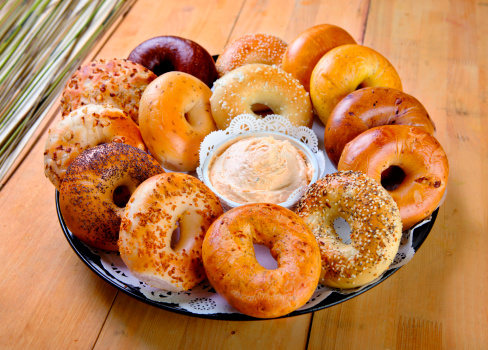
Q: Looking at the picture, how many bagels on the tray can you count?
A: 14